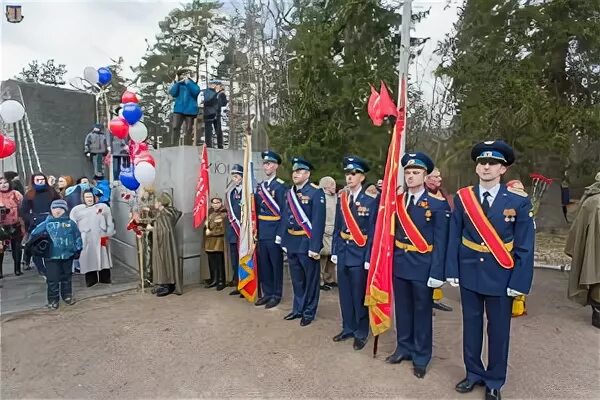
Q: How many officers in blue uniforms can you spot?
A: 6